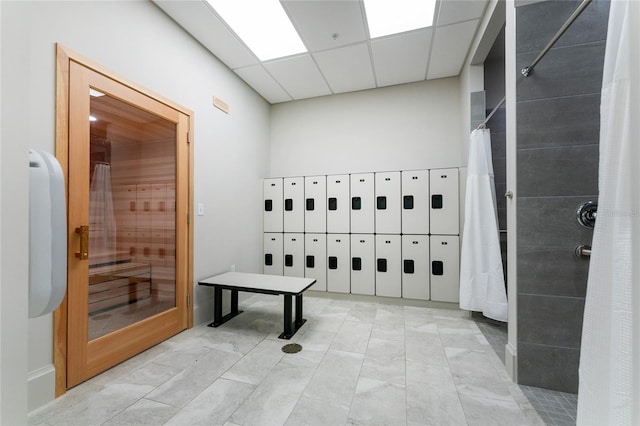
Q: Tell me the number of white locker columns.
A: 8